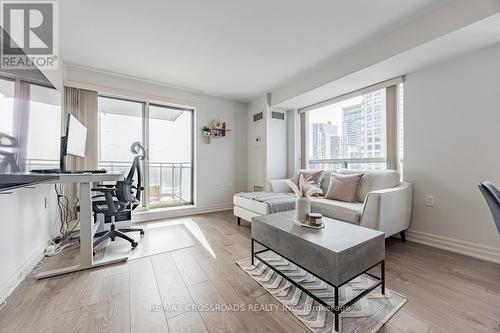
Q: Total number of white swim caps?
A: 0